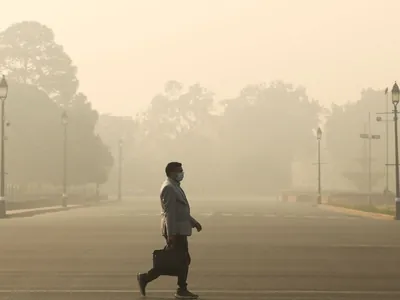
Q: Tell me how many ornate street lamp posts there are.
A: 5